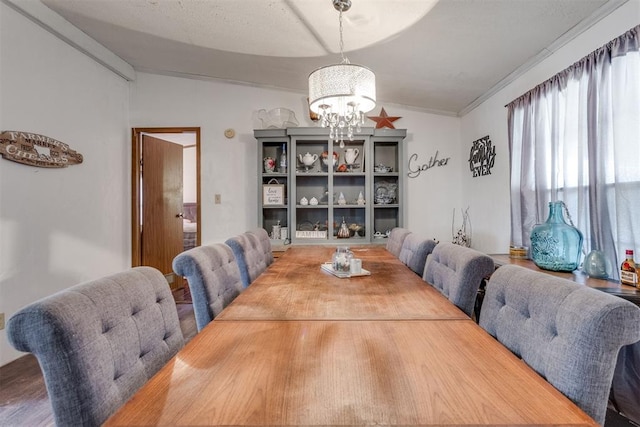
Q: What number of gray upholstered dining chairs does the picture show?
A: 8